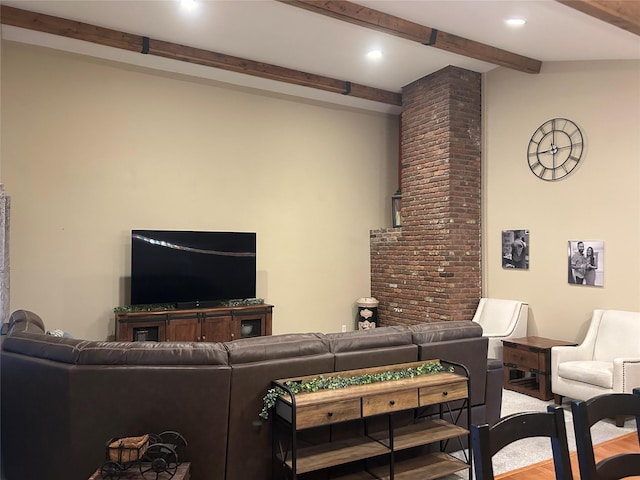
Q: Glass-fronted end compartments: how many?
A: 2